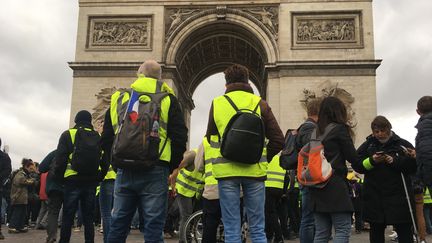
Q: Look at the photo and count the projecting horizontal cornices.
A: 2